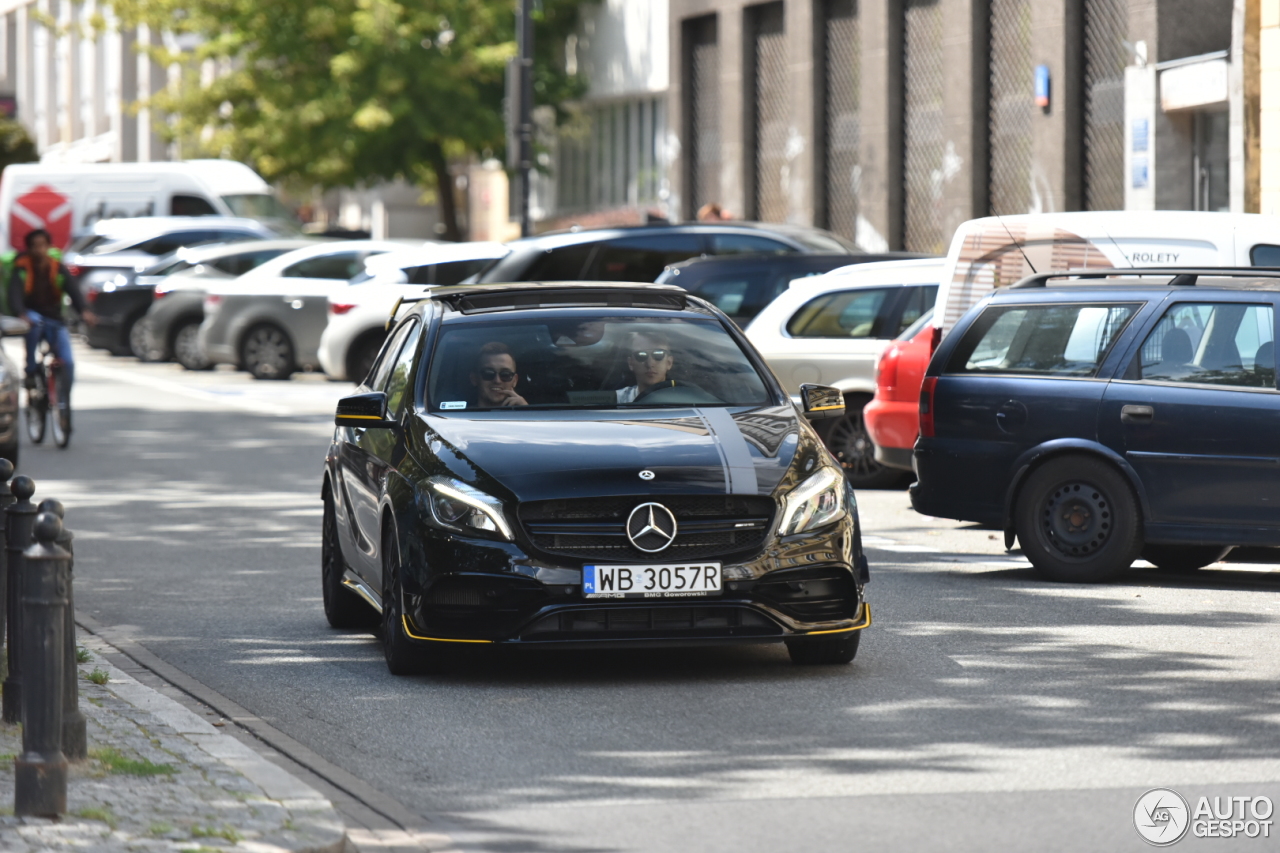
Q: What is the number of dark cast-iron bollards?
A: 4